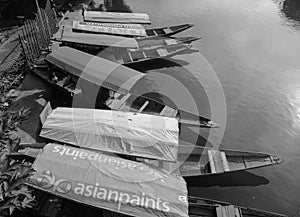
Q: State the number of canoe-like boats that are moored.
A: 6